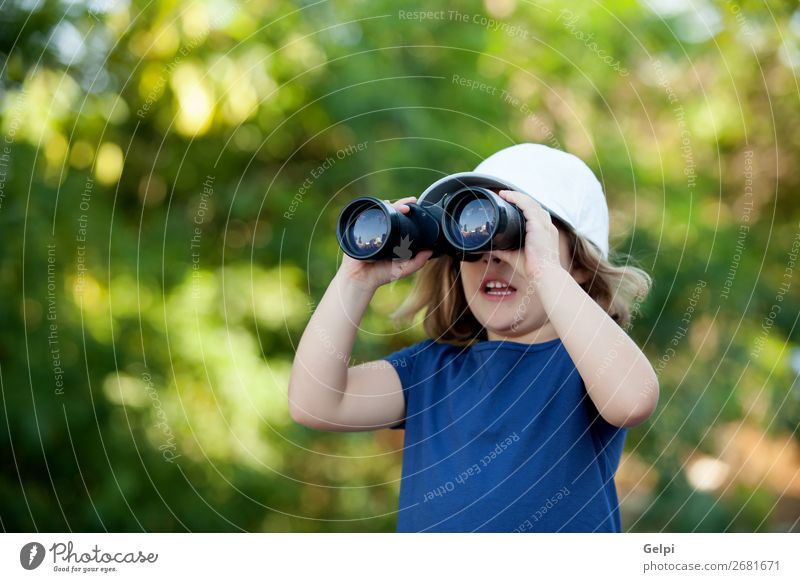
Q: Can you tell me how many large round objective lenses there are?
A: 2